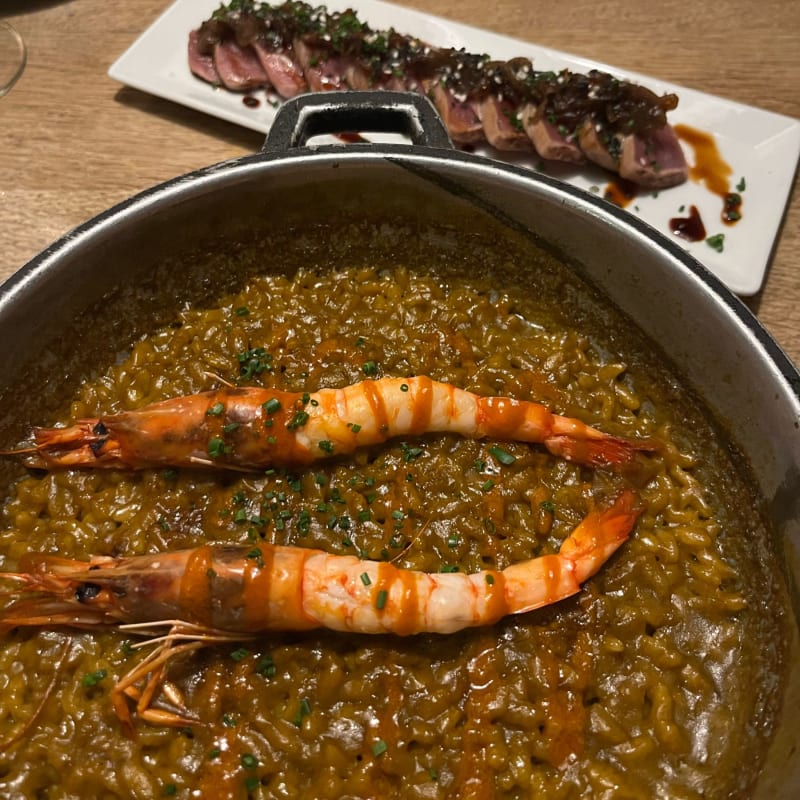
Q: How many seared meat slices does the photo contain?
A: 11